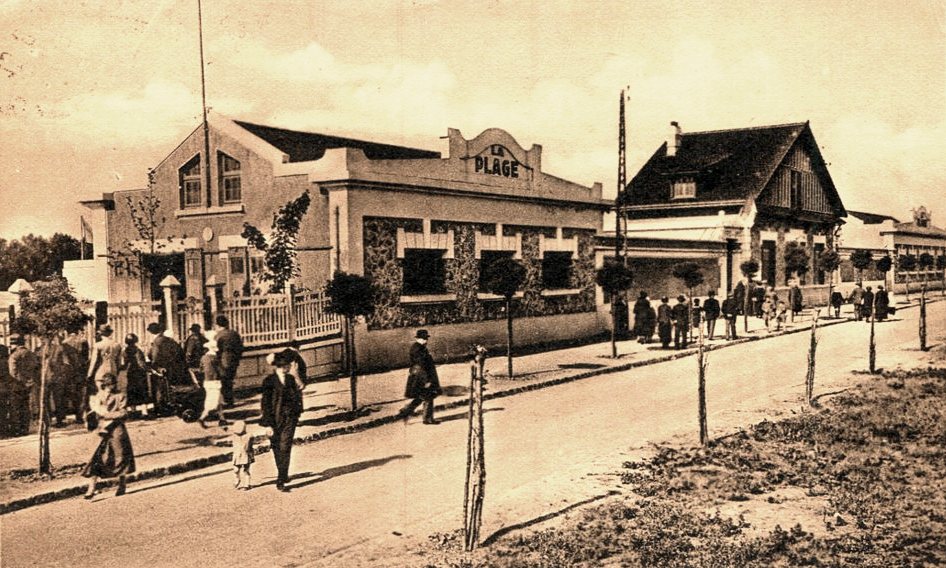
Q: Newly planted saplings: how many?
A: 5